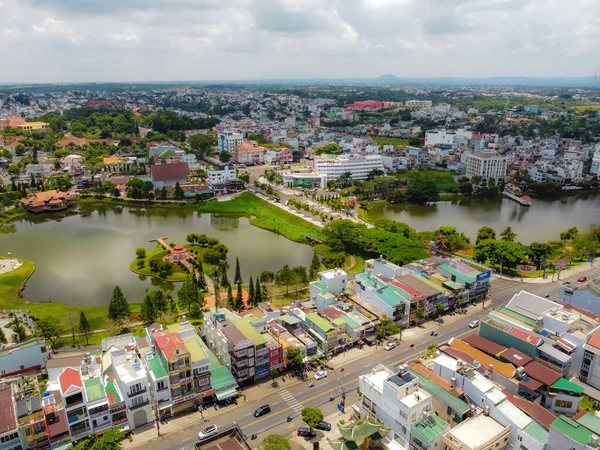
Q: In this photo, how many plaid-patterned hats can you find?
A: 0